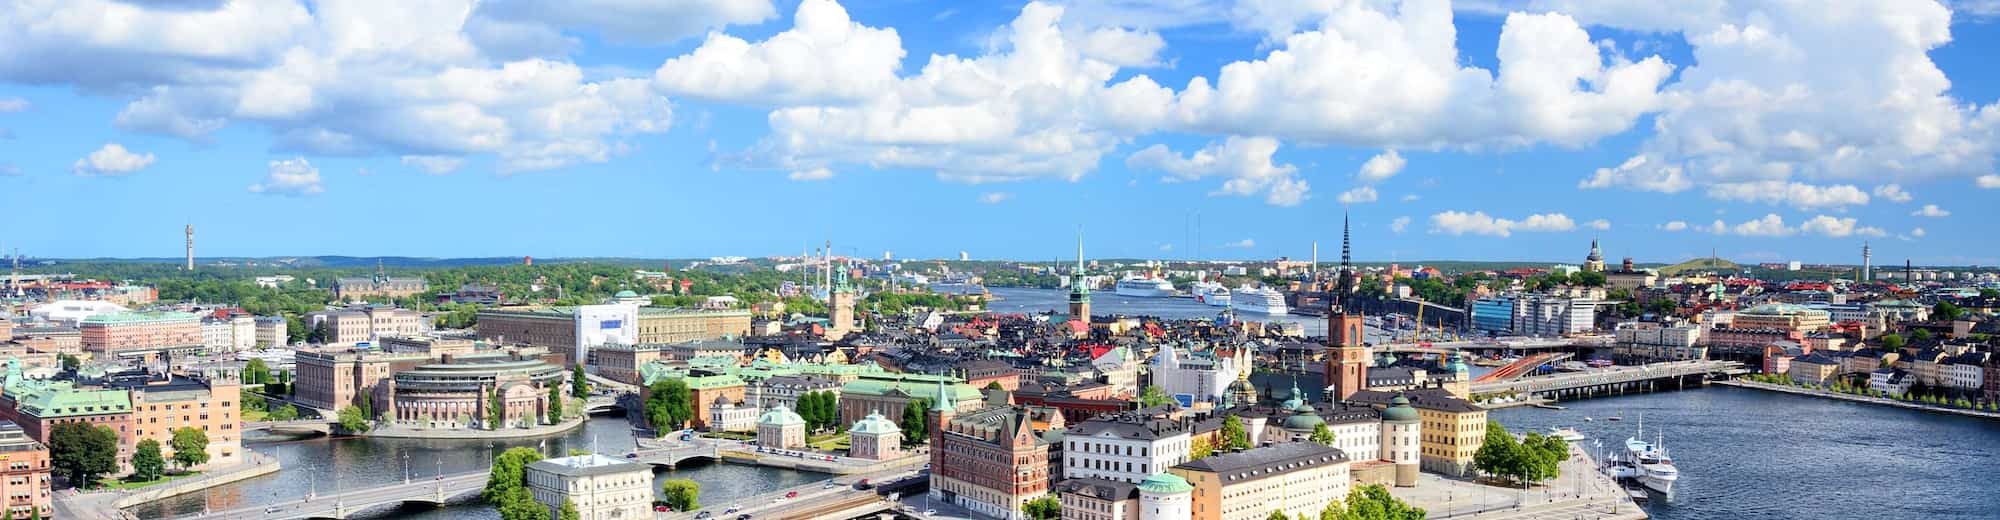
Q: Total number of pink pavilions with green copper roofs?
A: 2